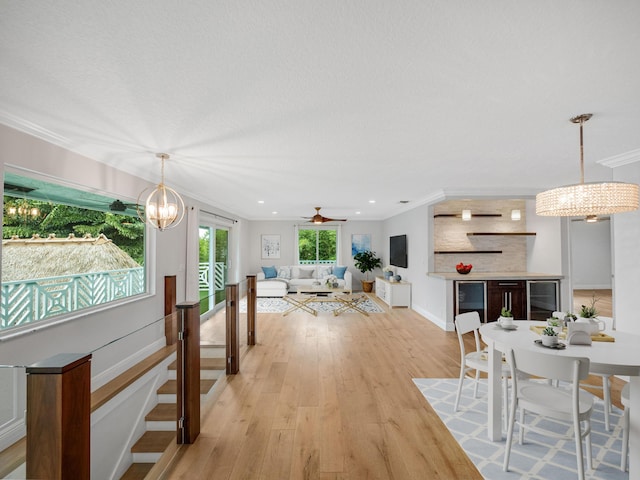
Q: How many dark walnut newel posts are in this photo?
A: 5